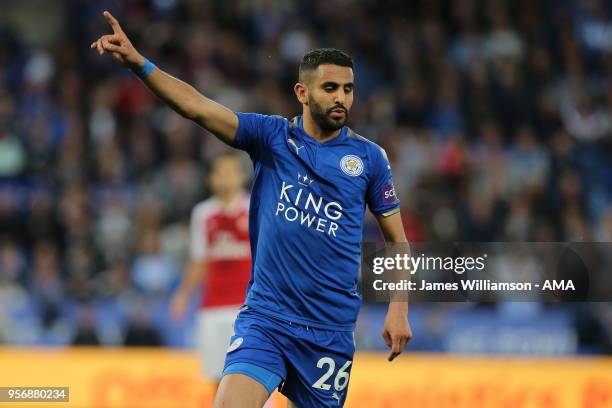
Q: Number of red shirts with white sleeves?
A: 1